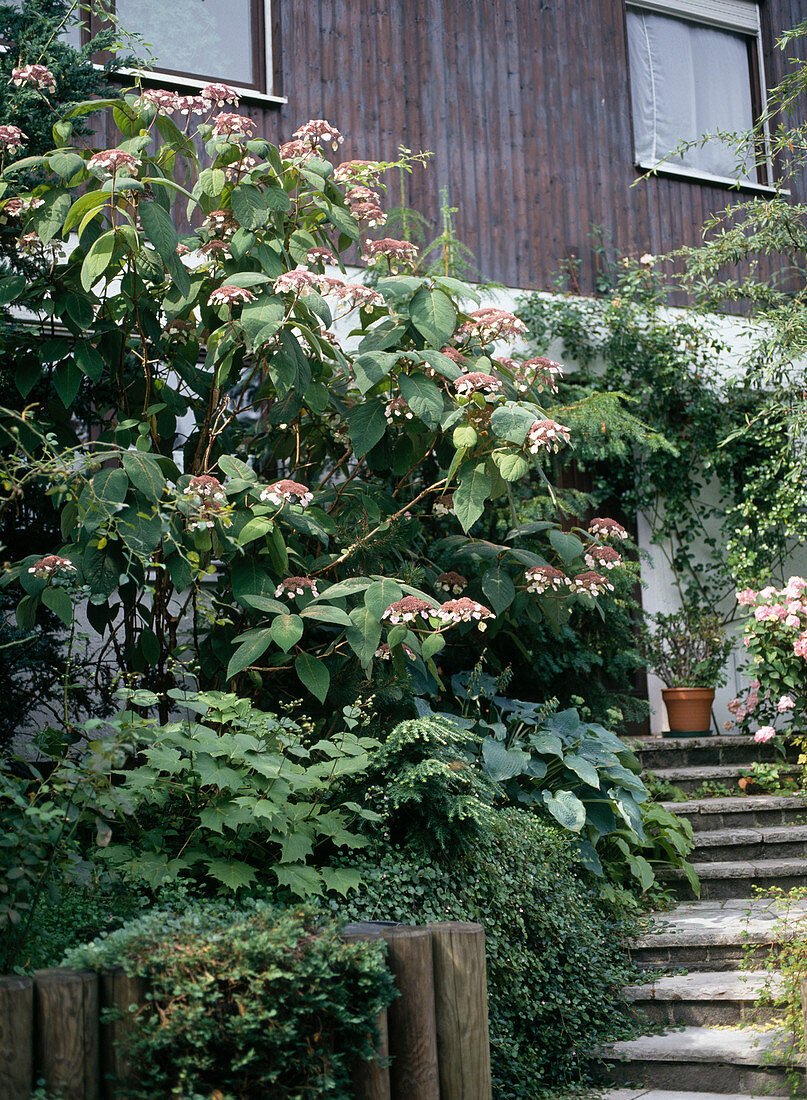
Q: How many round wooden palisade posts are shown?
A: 6